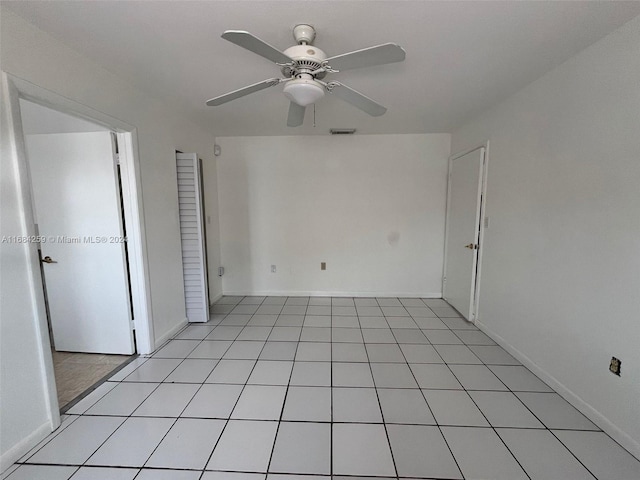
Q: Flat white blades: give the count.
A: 5